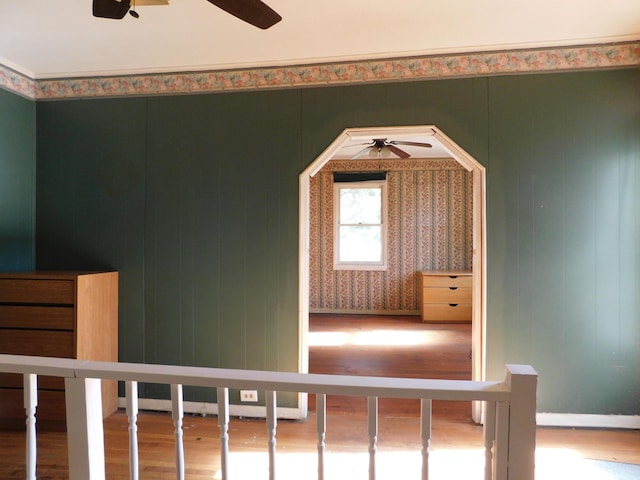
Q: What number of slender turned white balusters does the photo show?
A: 9